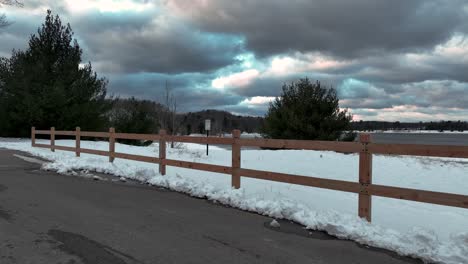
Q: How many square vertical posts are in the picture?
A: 7